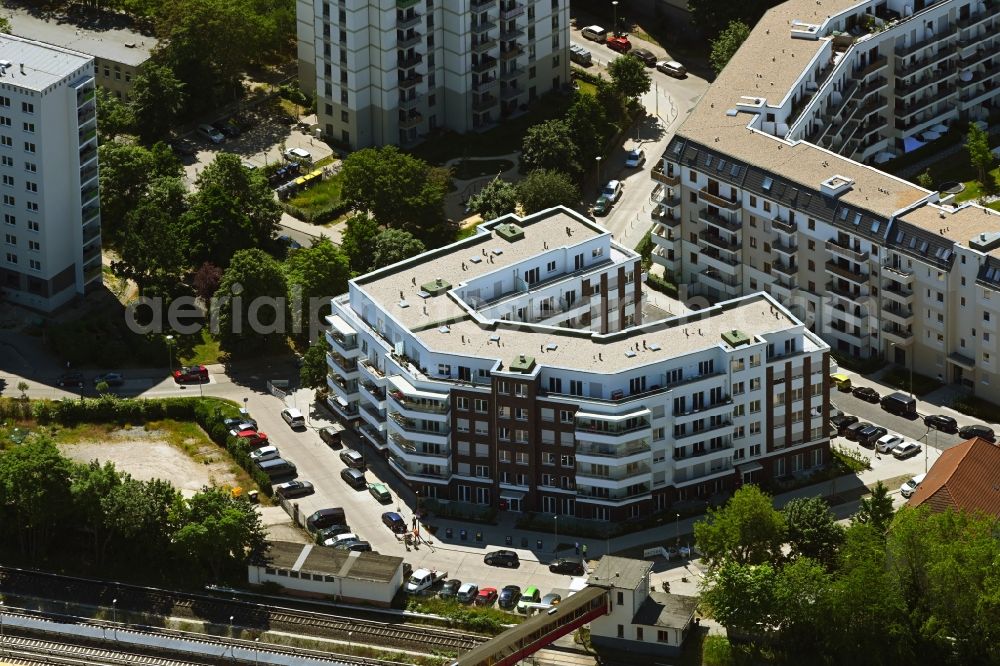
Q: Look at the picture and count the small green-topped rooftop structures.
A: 4